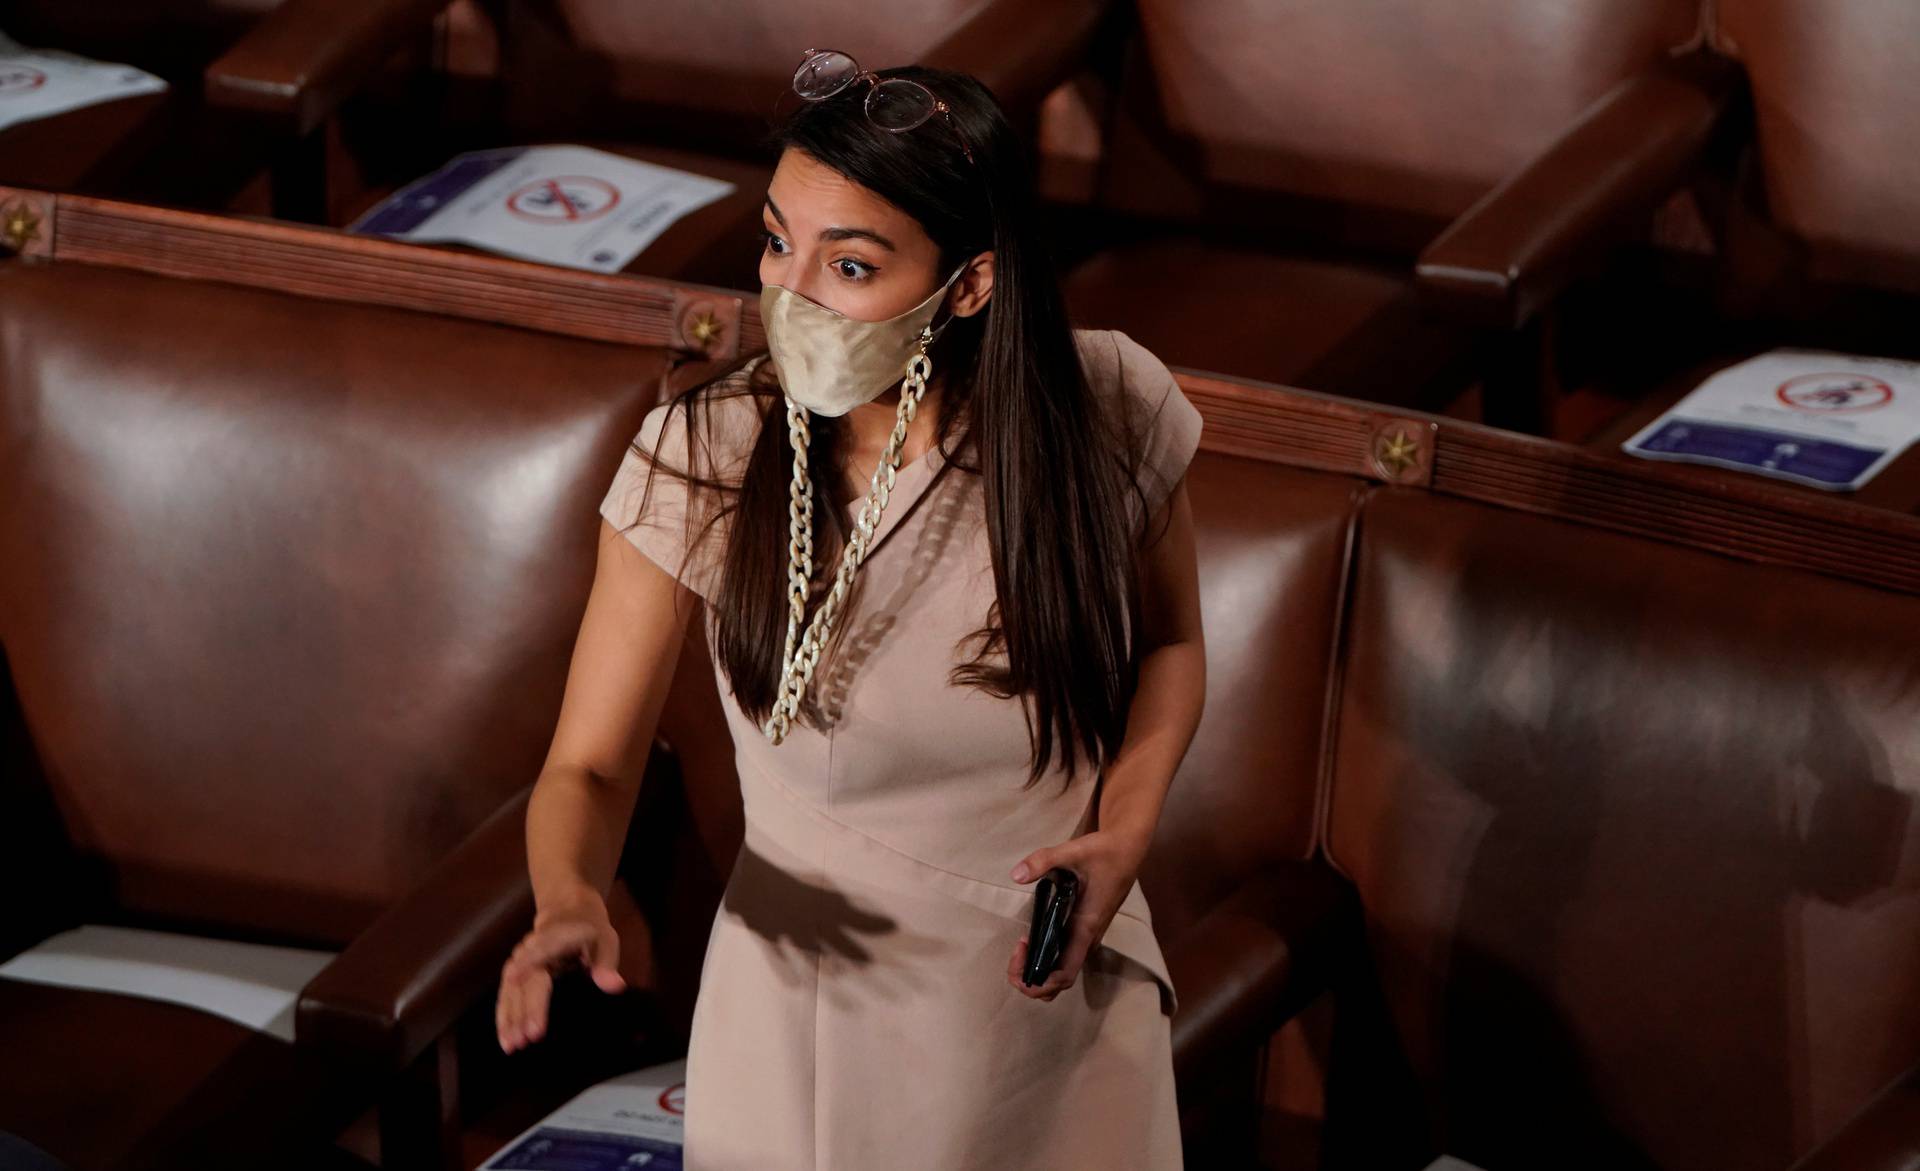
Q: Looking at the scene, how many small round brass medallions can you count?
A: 3